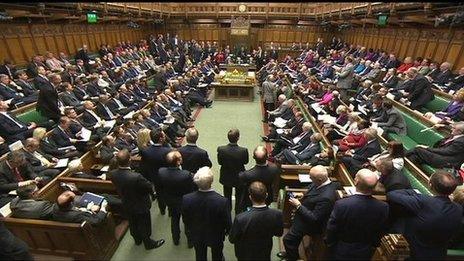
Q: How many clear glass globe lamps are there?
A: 0